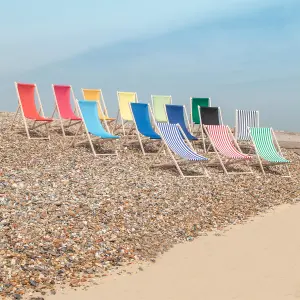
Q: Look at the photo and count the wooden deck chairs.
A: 14